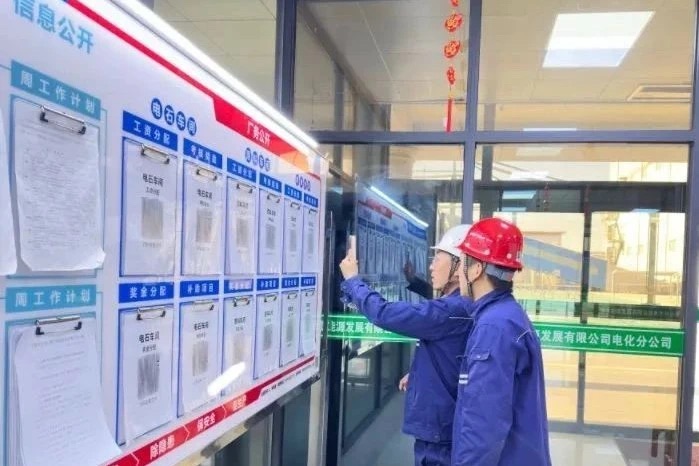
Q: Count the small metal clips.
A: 14